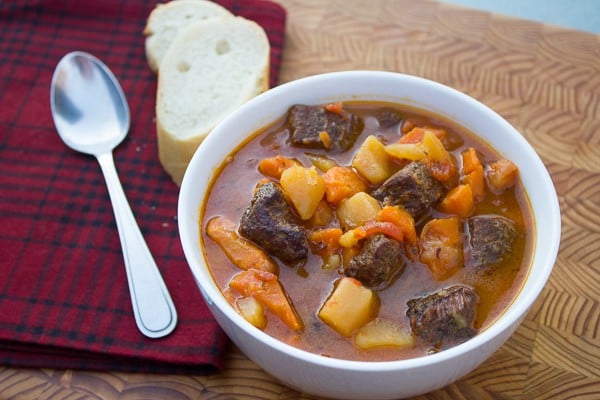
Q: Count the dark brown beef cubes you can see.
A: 6